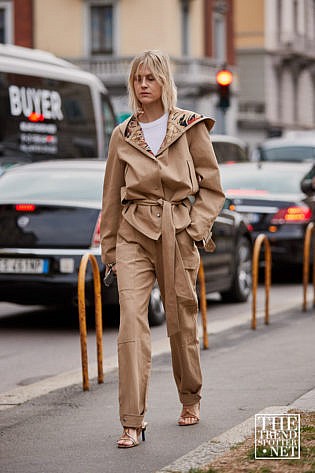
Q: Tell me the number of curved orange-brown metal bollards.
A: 4